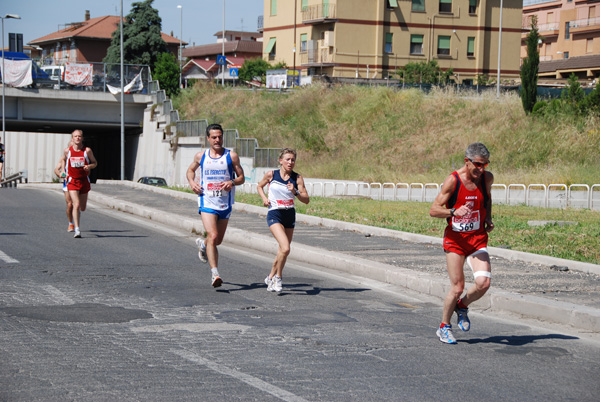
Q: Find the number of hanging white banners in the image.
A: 3